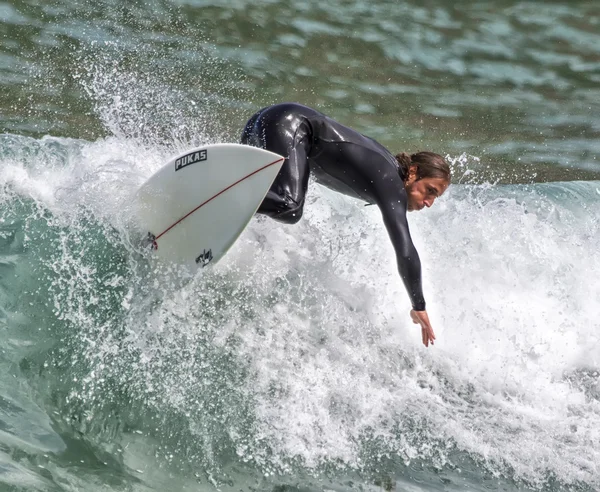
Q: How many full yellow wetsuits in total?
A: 0